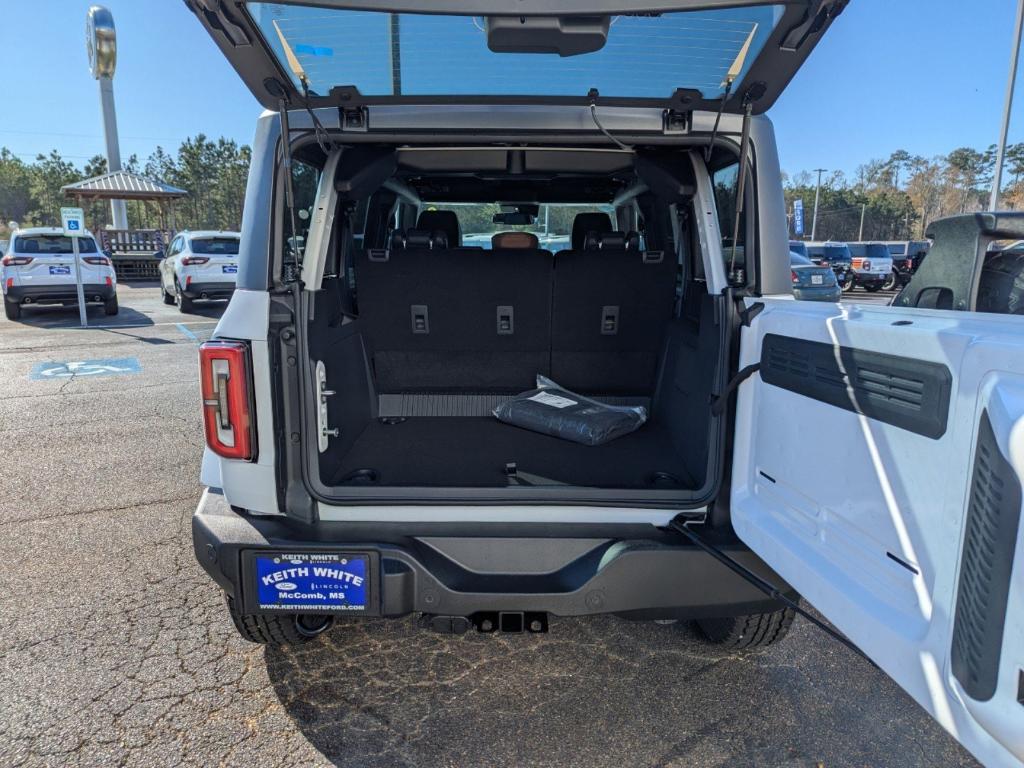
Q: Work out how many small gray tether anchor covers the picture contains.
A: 3